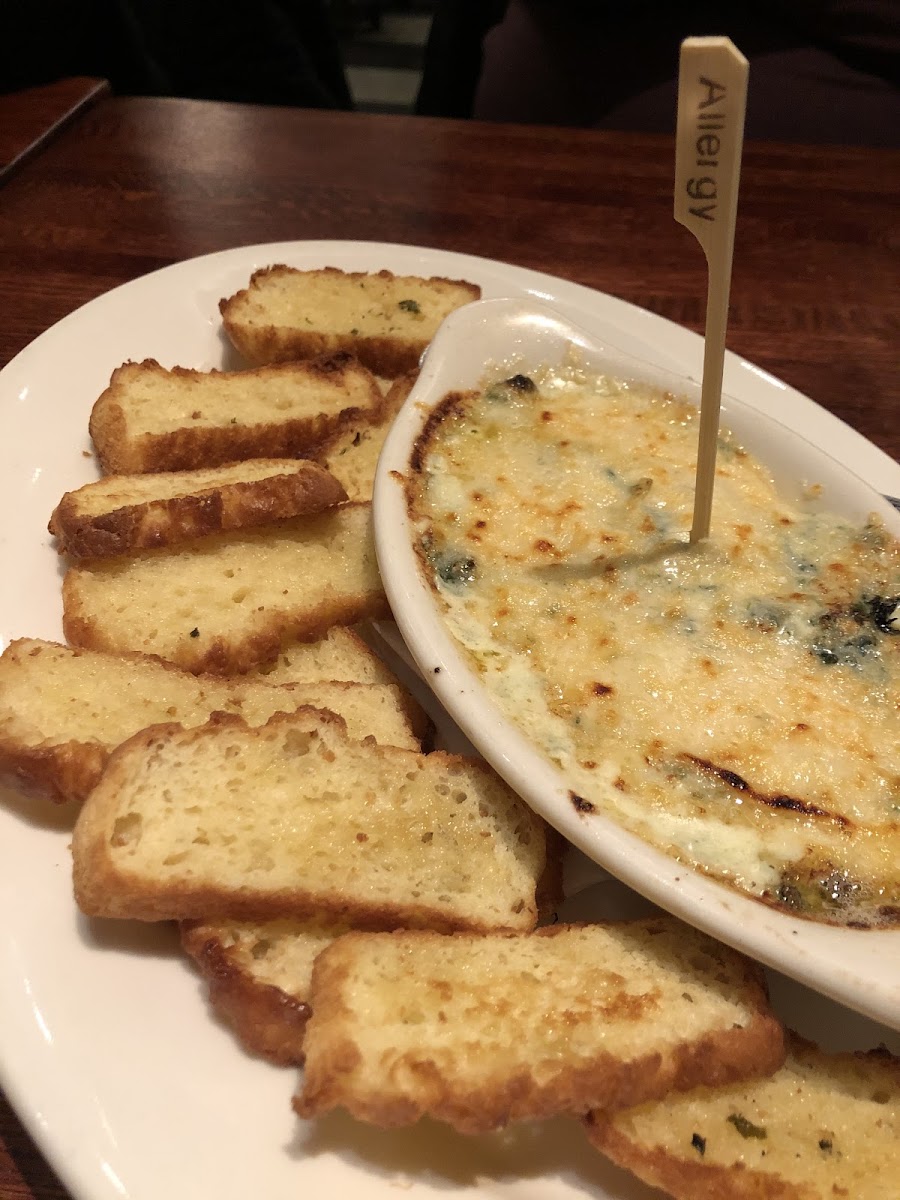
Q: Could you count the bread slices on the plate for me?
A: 11